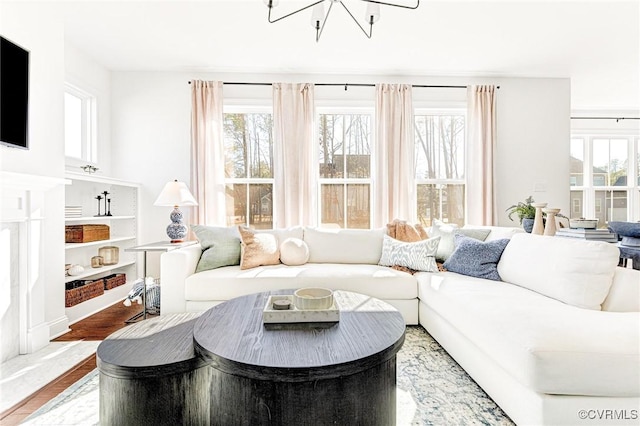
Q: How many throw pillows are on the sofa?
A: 6